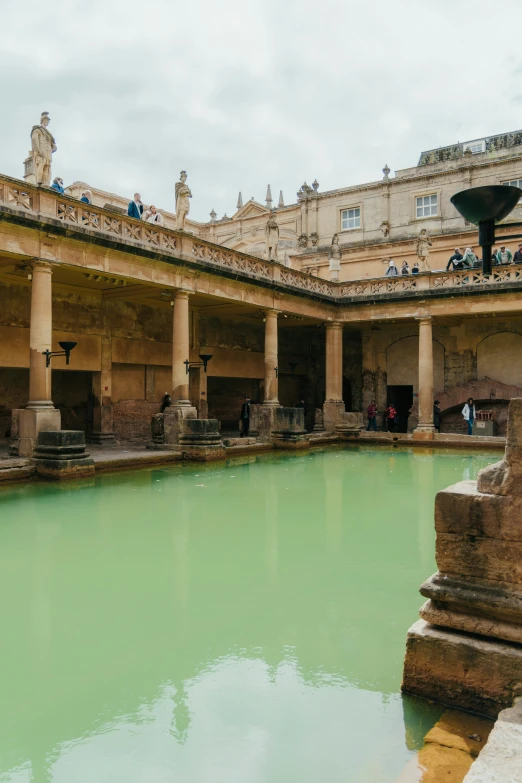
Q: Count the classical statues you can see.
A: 5